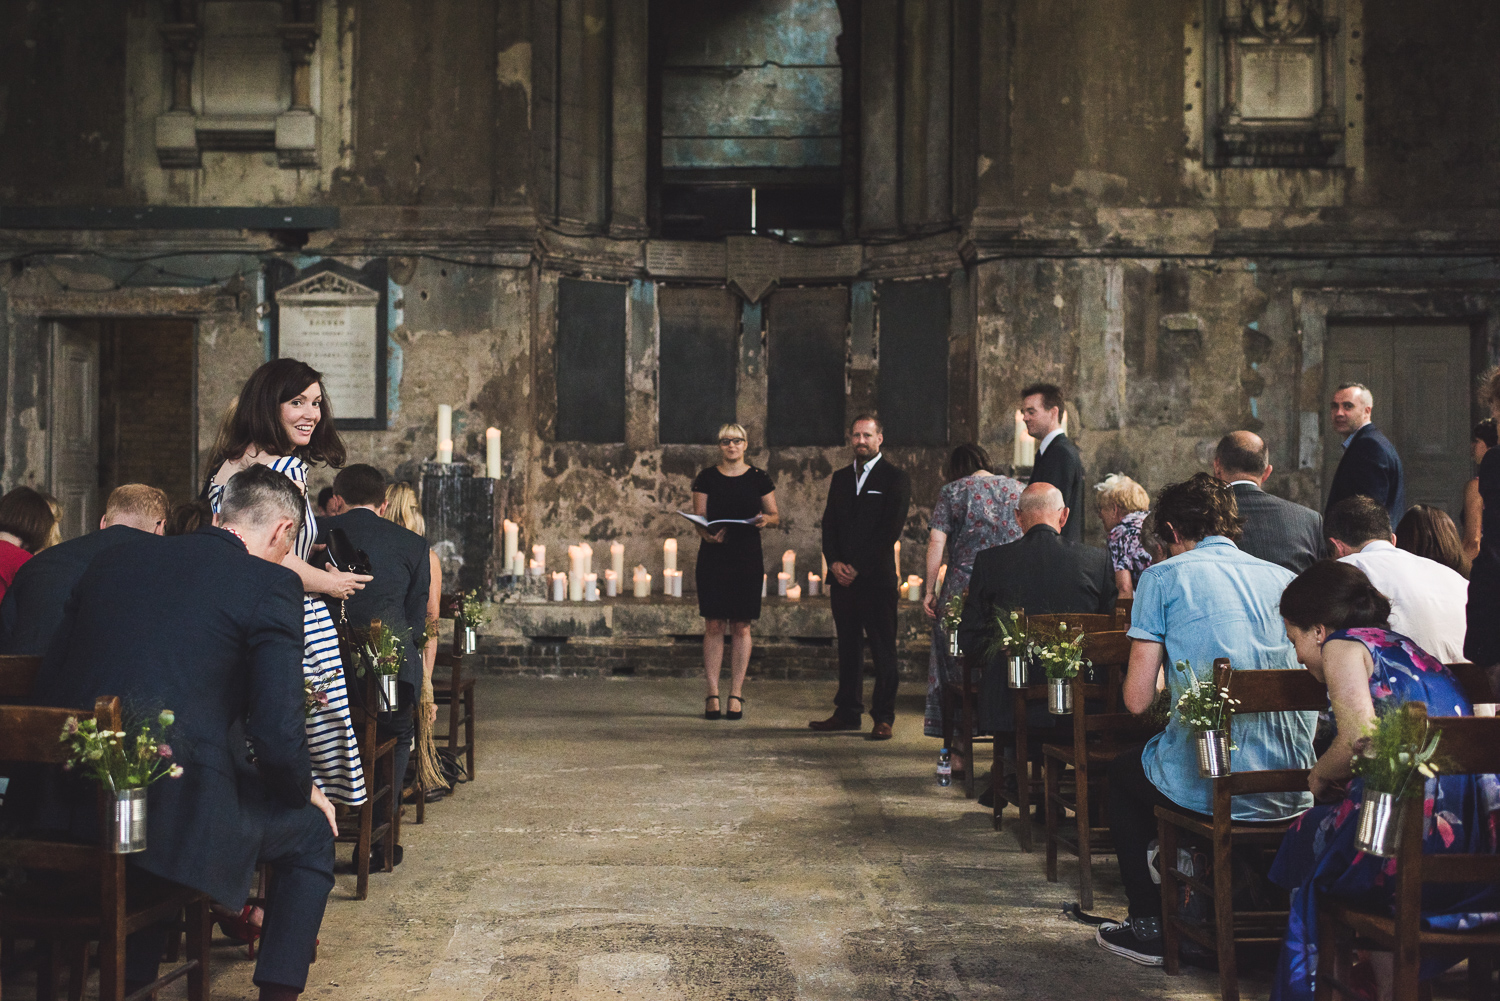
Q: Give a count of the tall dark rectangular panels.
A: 4